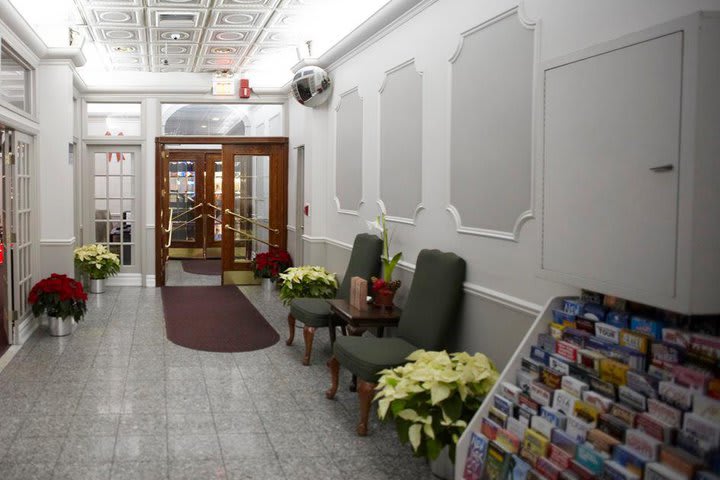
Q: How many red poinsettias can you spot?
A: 2